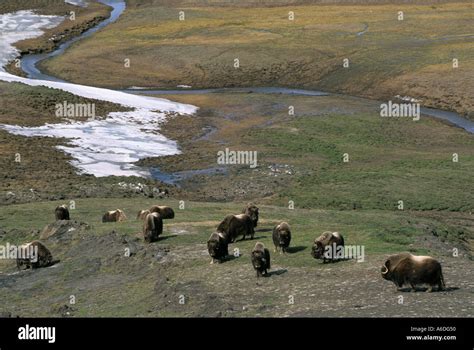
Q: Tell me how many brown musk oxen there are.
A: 13